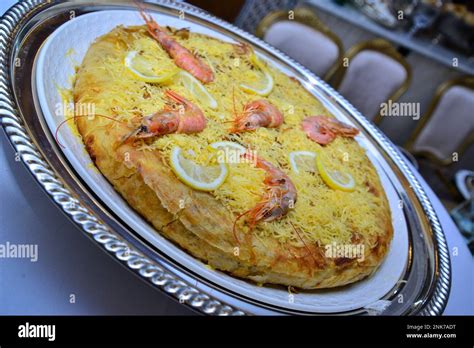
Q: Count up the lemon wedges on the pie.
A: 7